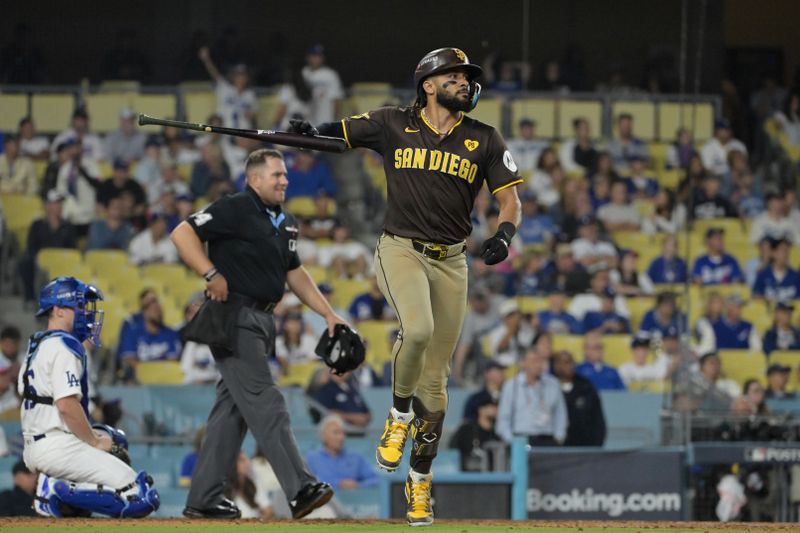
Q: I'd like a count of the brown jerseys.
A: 1